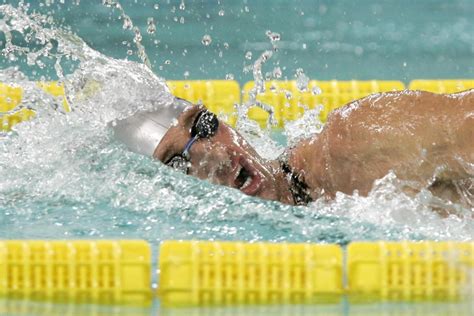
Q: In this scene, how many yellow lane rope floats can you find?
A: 7